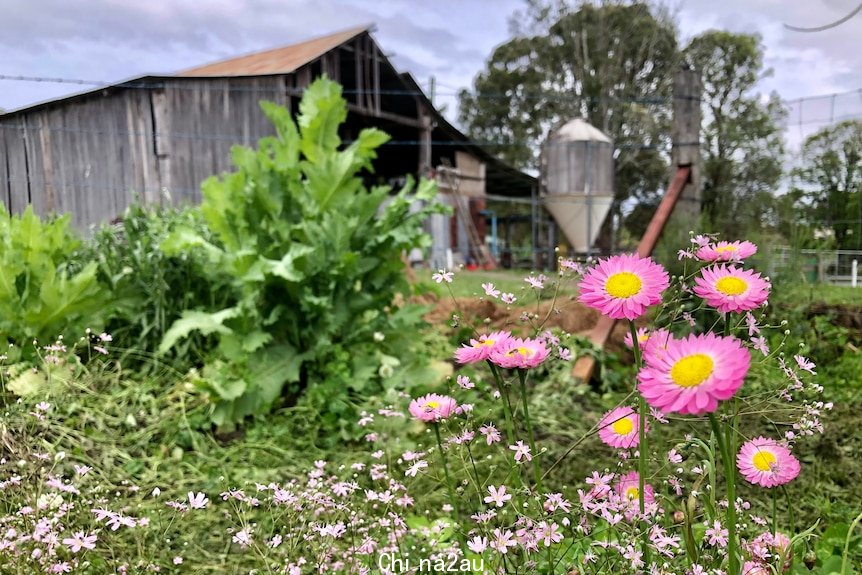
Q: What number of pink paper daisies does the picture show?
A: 11